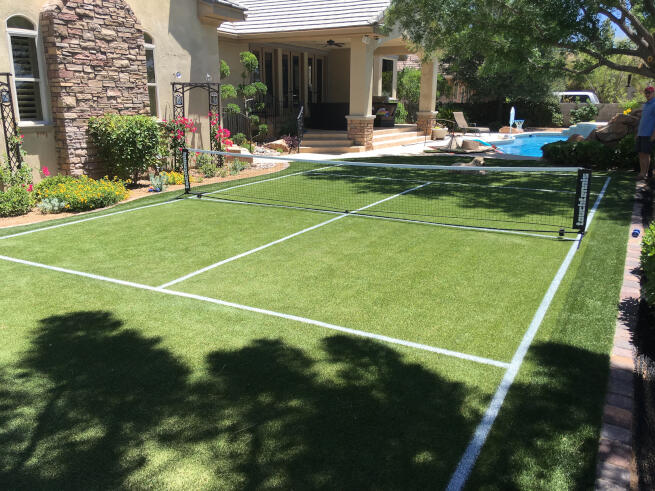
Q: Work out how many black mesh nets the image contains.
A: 1